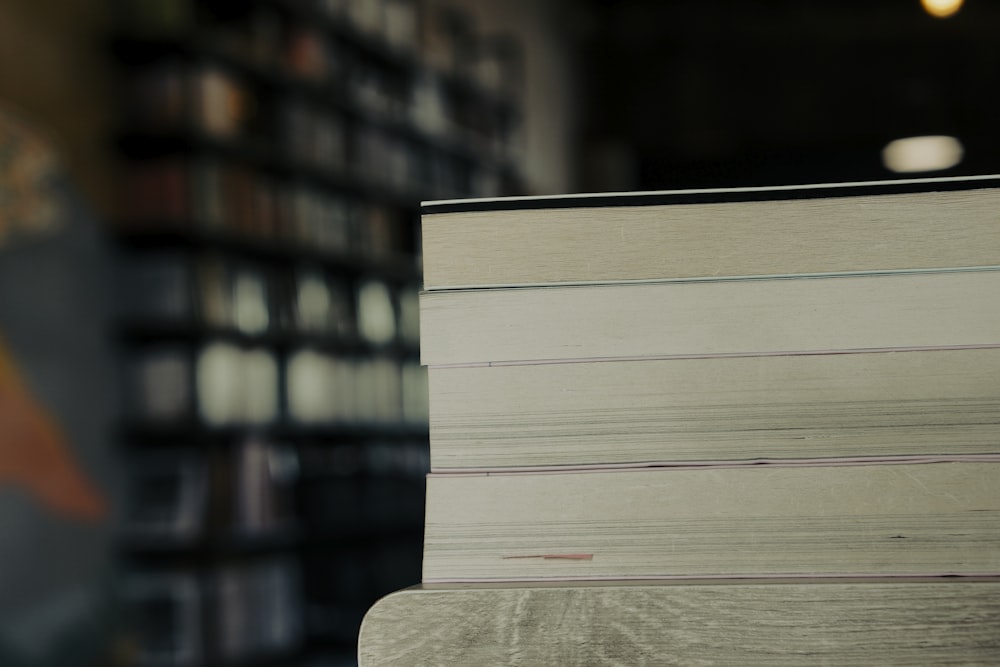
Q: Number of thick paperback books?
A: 4